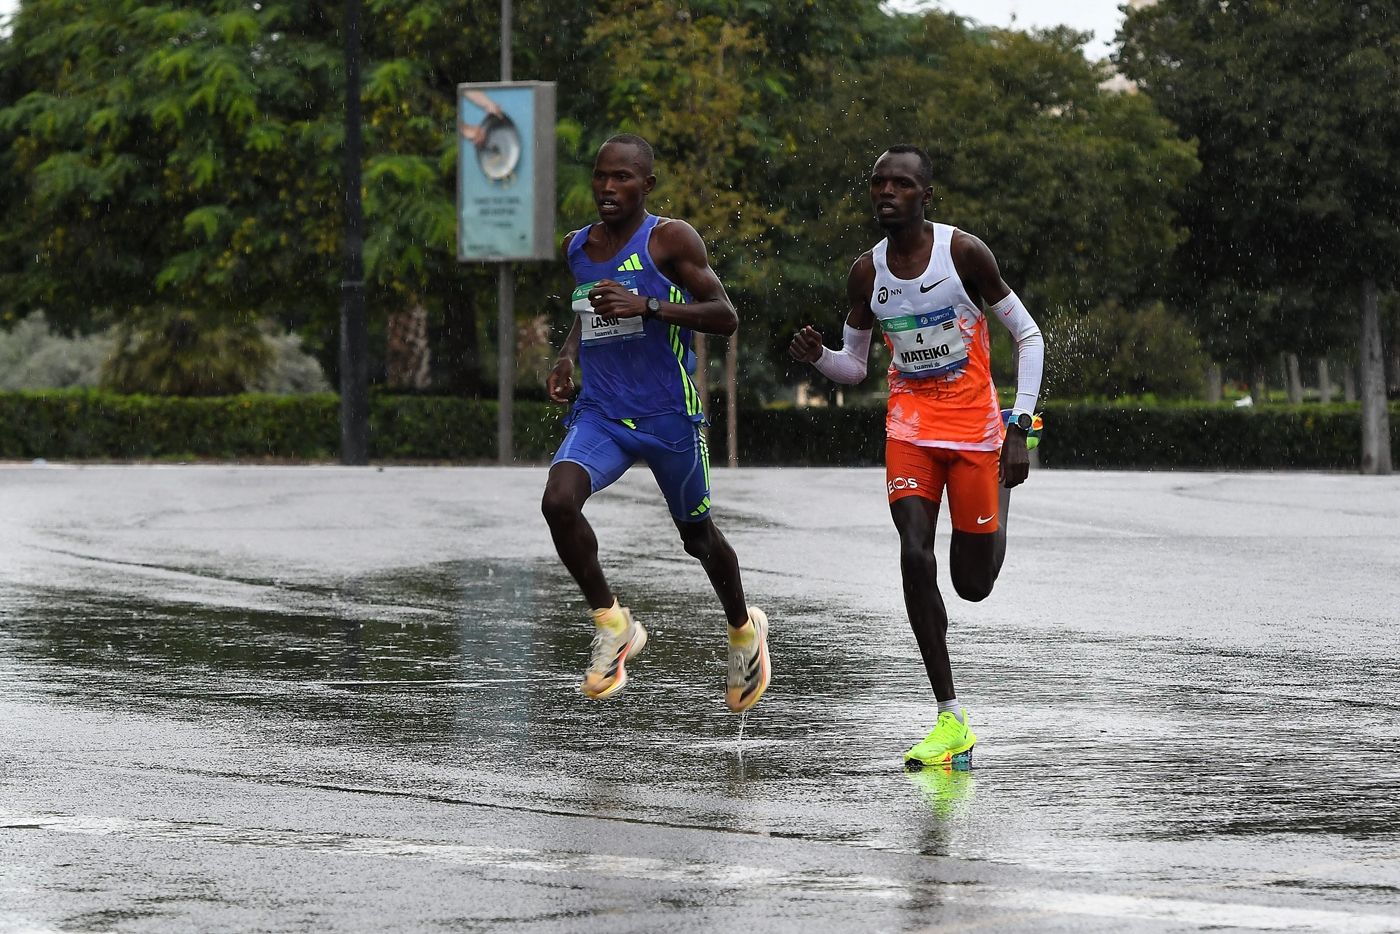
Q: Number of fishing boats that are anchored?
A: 0